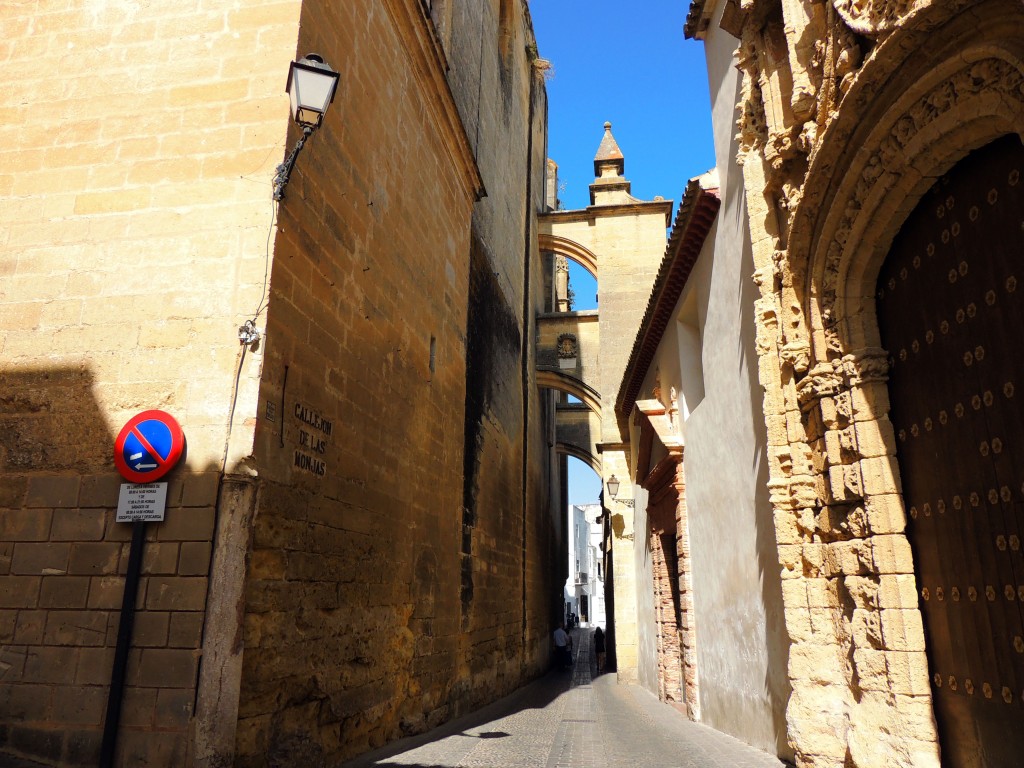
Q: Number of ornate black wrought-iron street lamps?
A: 2